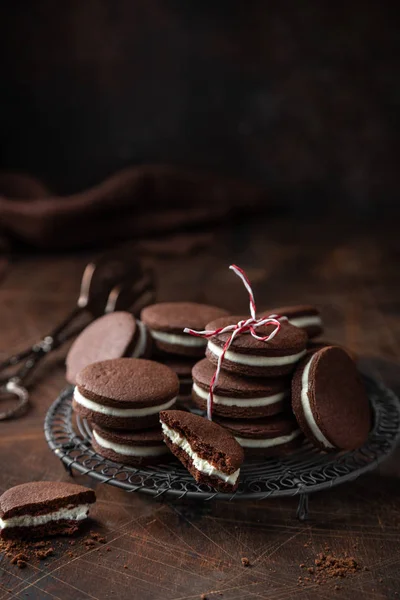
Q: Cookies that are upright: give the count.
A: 2